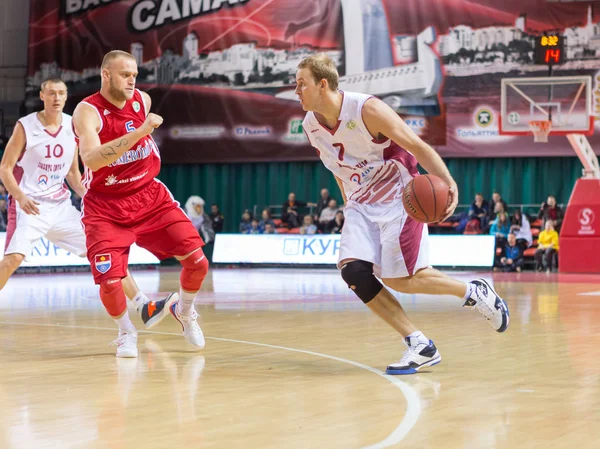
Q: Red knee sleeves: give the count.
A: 2